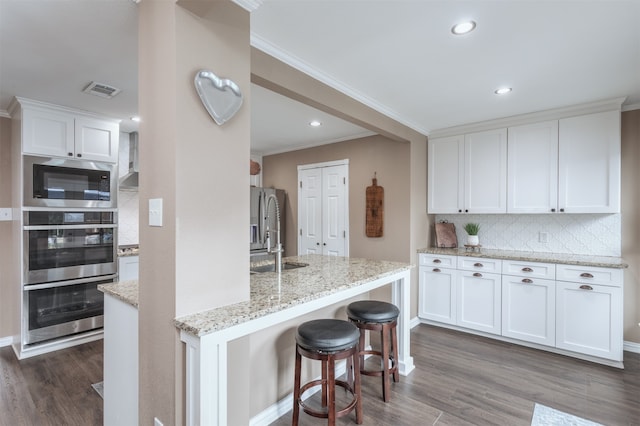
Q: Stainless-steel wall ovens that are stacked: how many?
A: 2